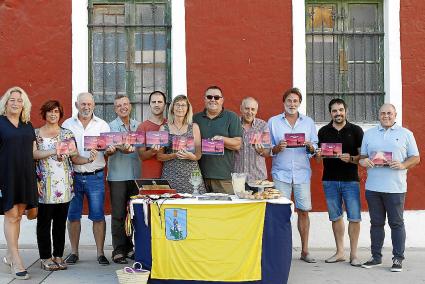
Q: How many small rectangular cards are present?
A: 11